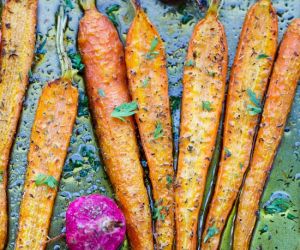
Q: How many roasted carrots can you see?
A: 7